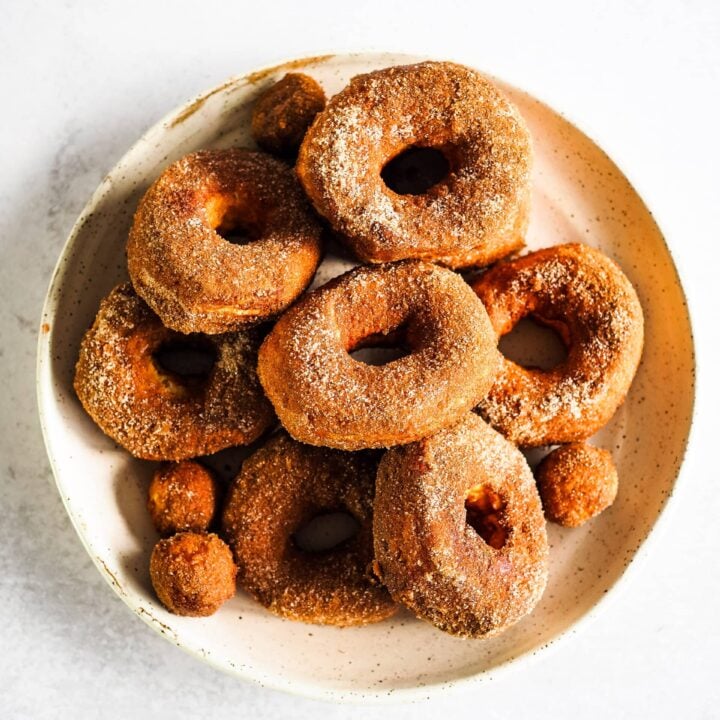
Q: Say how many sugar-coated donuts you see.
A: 7